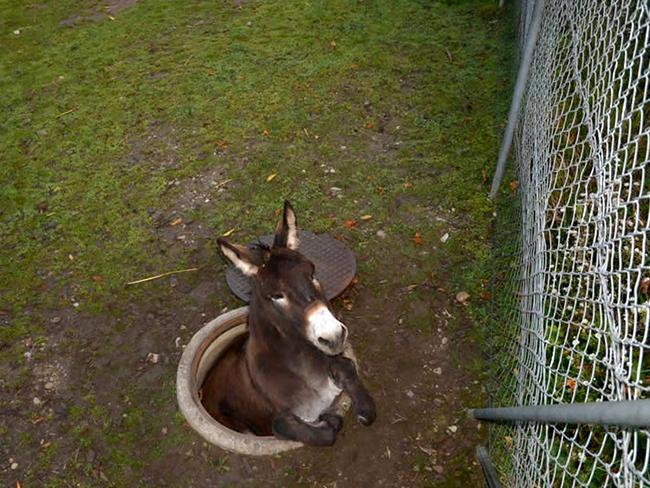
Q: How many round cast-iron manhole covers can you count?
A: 1